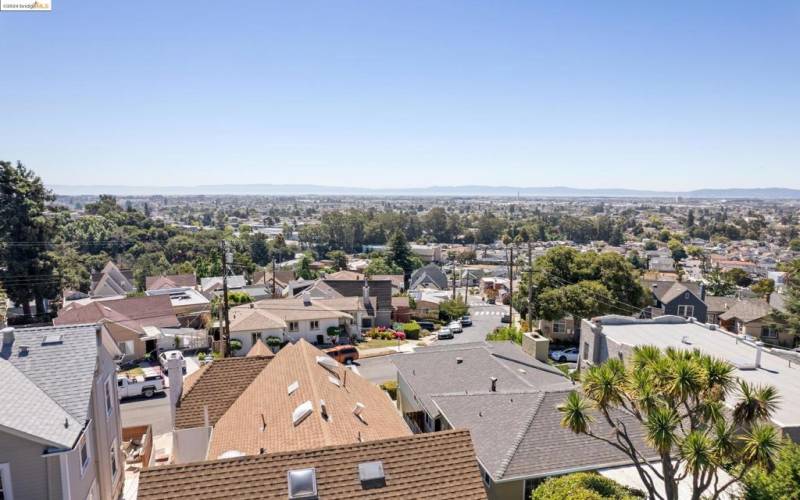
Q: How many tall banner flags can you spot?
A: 0